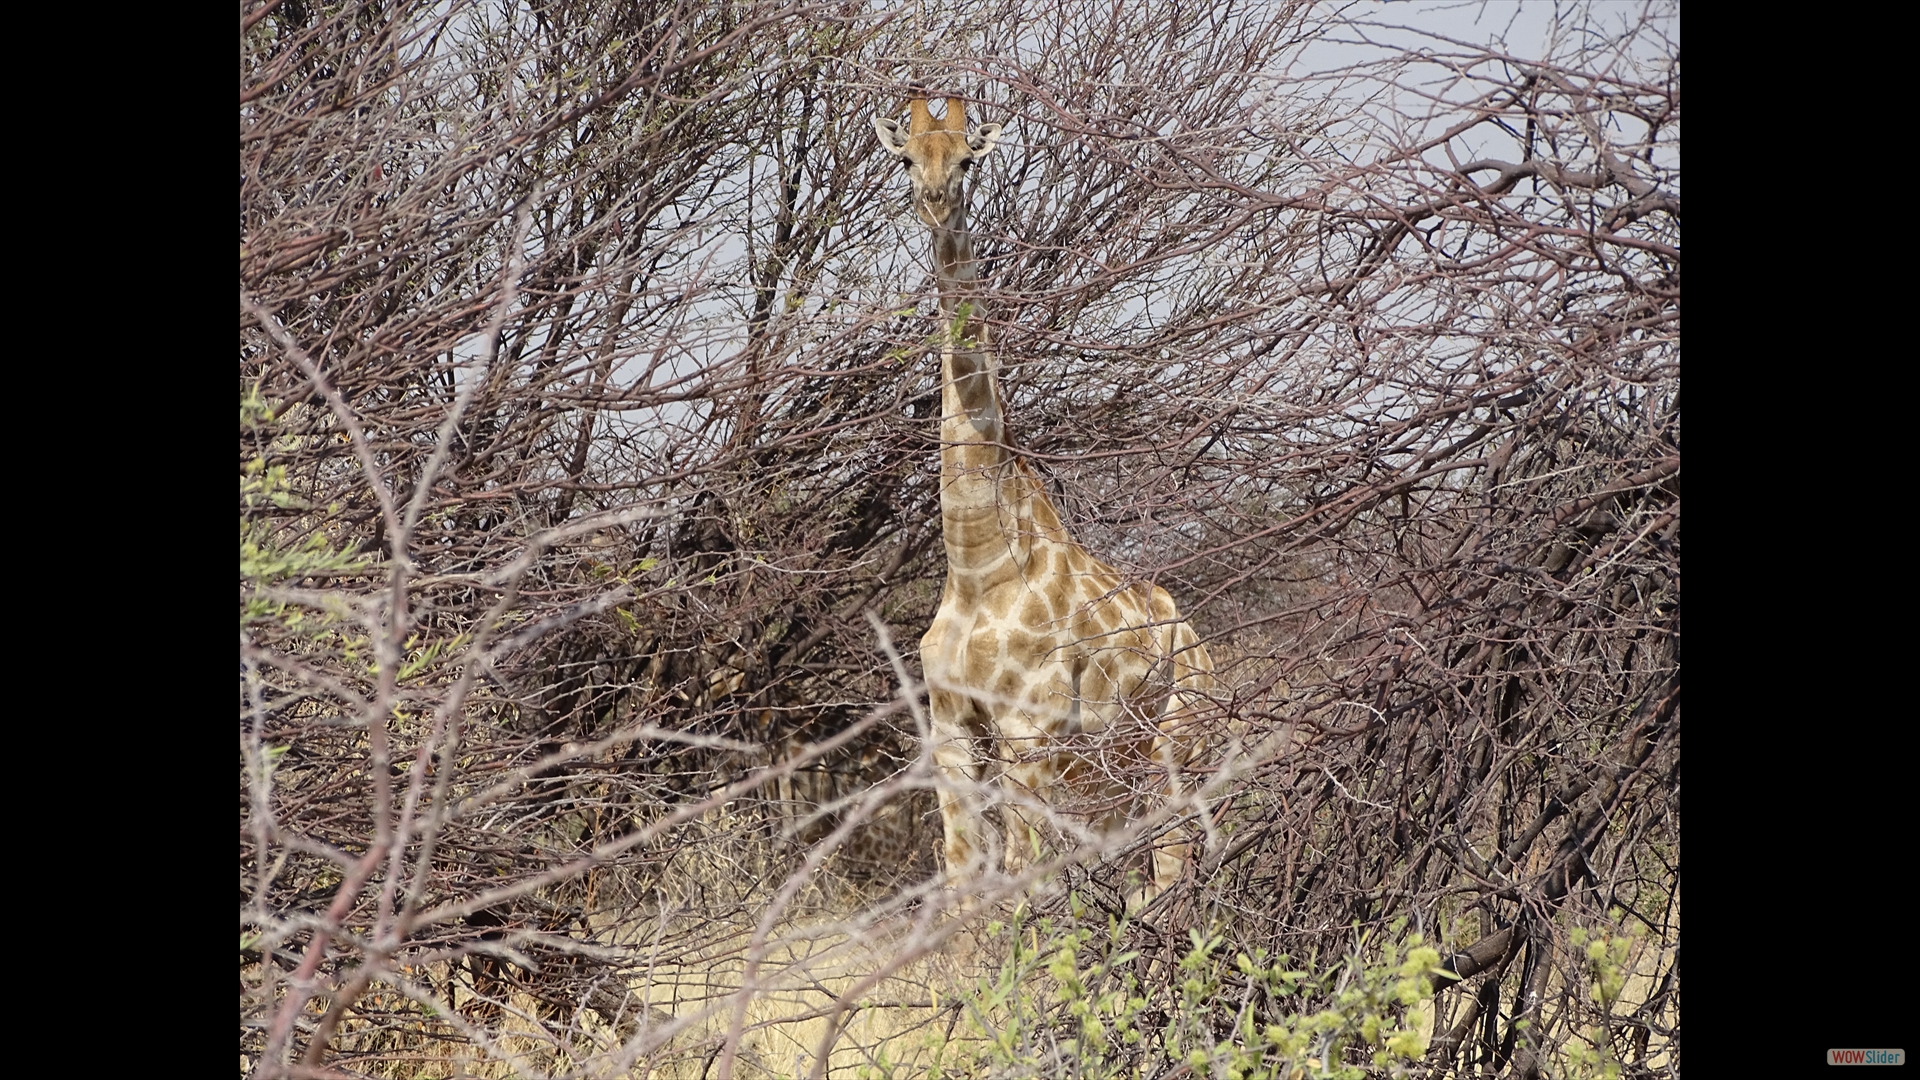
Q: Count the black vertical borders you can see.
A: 2